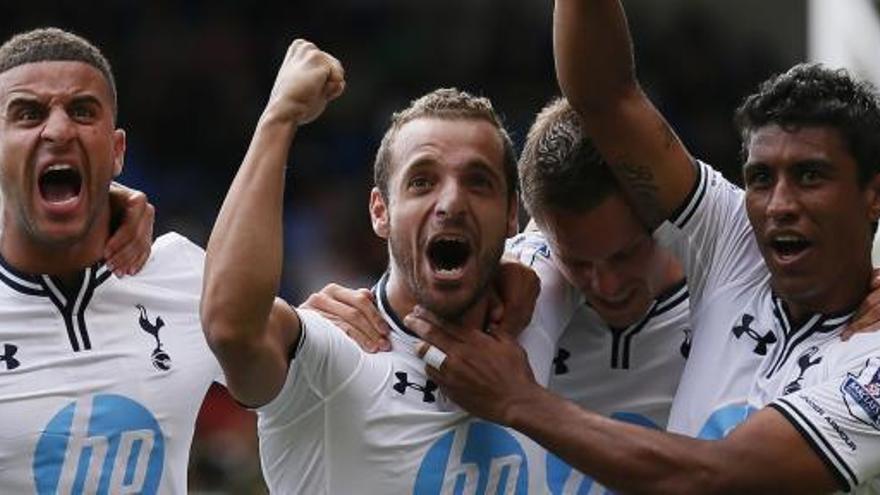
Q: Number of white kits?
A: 4